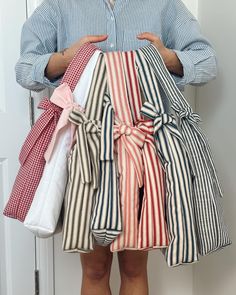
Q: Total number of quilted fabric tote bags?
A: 8